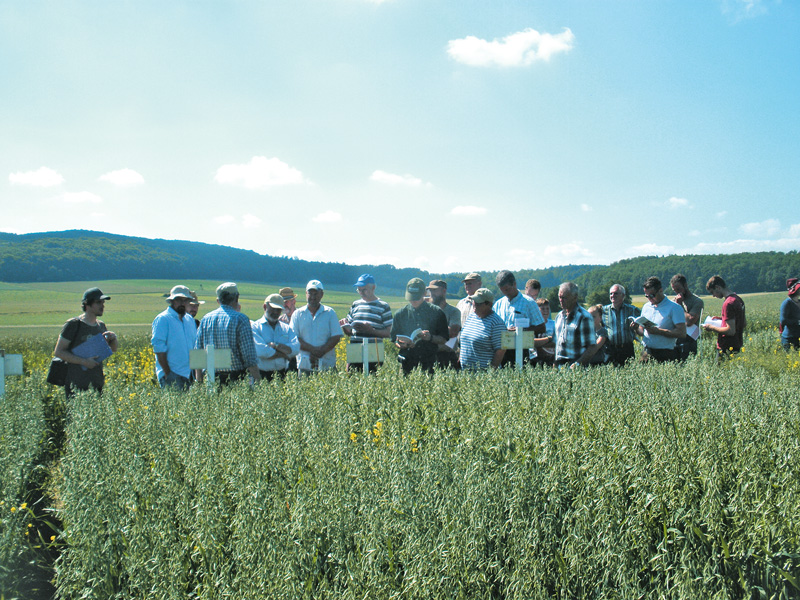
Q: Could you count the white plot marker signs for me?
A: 4